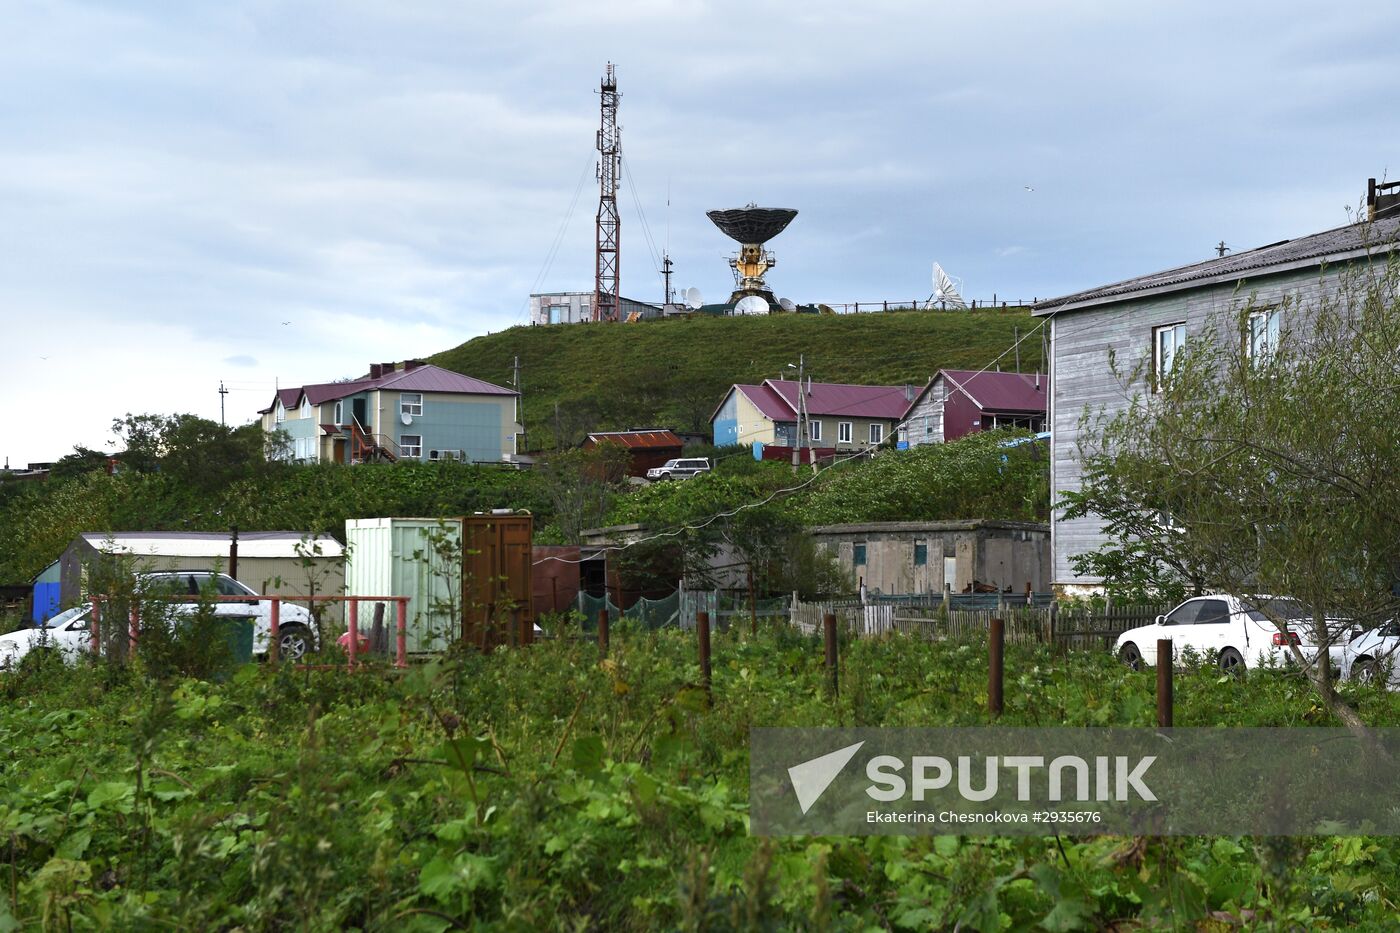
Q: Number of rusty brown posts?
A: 5